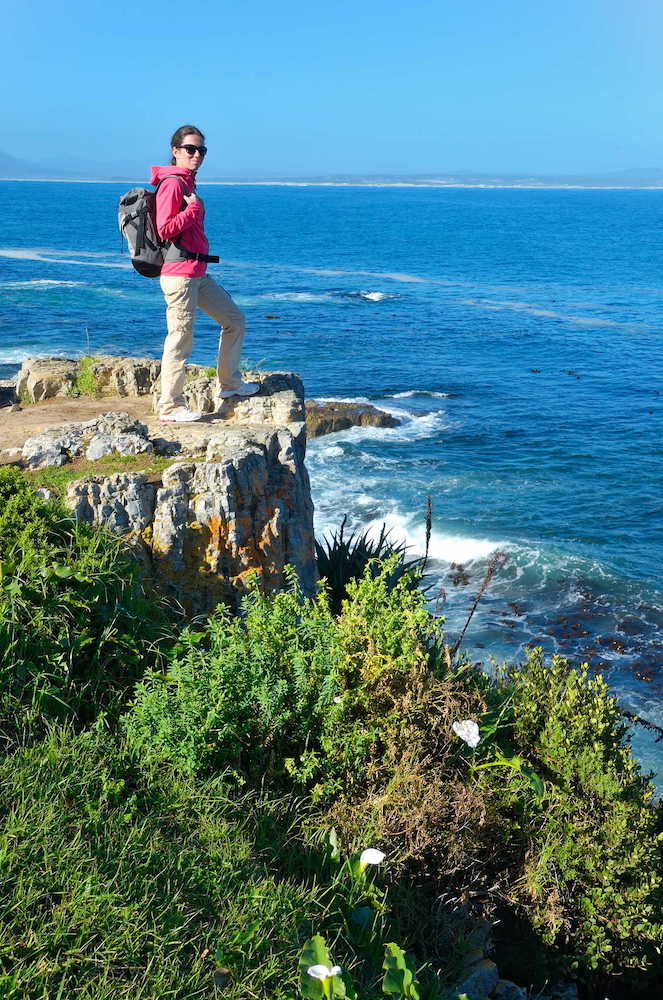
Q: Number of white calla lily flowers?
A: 3